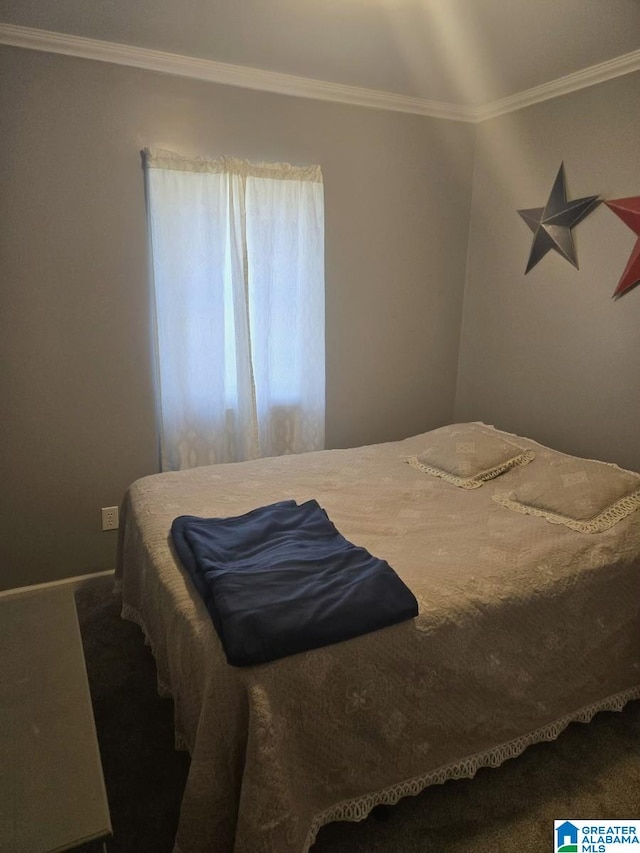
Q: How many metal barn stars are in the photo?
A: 2